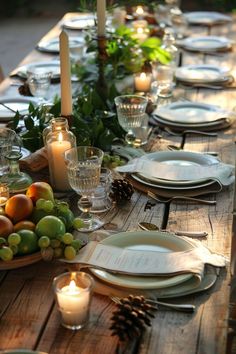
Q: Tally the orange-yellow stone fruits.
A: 4